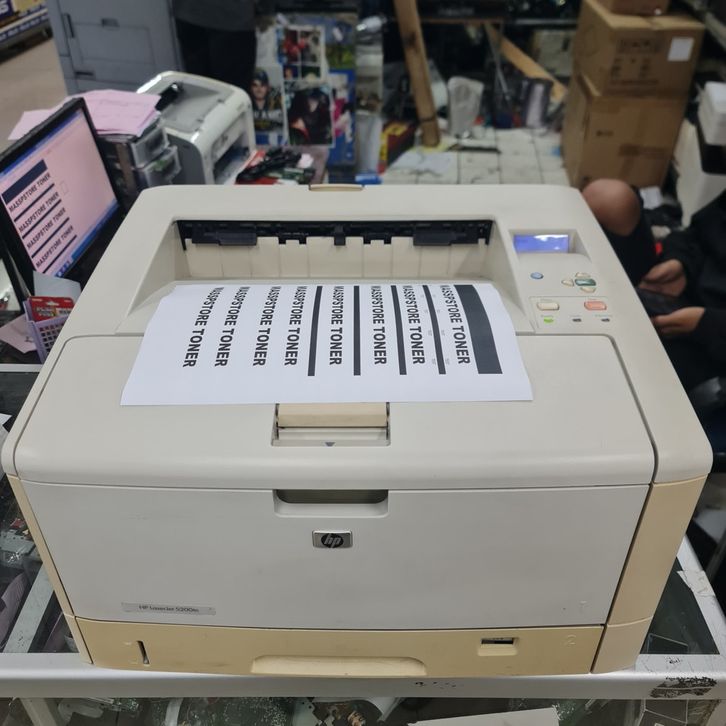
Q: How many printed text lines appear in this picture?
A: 8